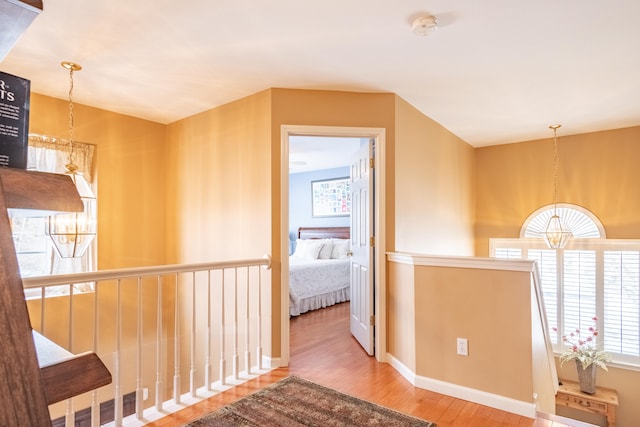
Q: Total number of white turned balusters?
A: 13